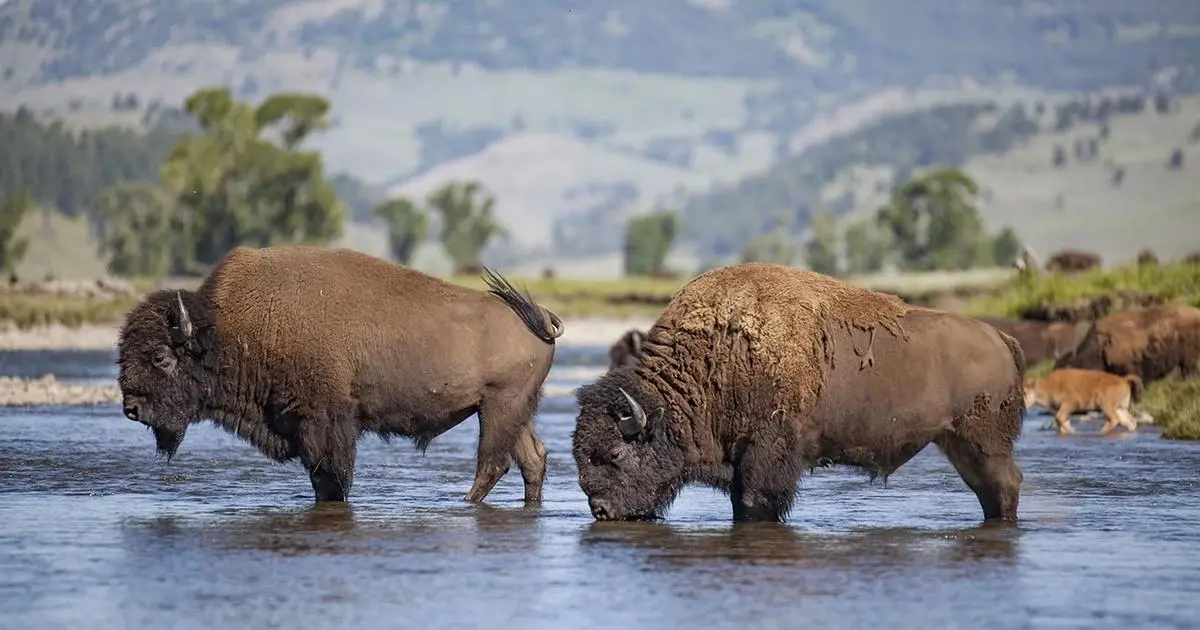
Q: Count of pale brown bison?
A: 1